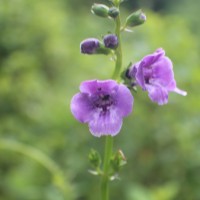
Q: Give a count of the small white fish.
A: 0